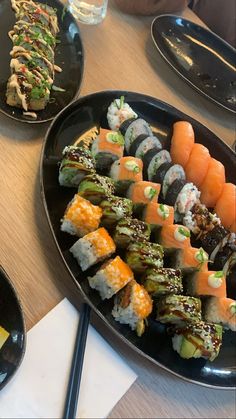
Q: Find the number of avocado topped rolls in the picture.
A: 8